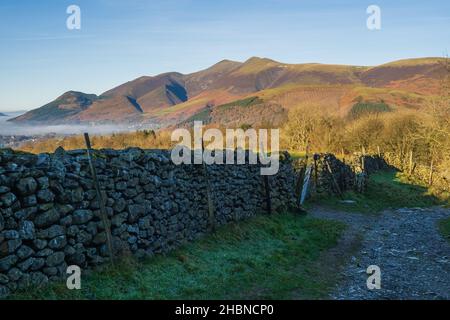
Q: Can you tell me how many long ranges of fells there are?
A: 1